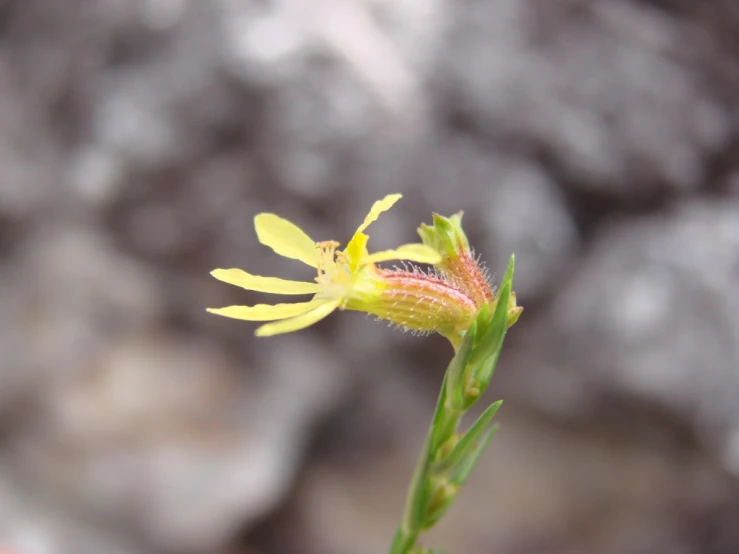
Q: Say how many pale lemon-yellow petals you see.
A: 6